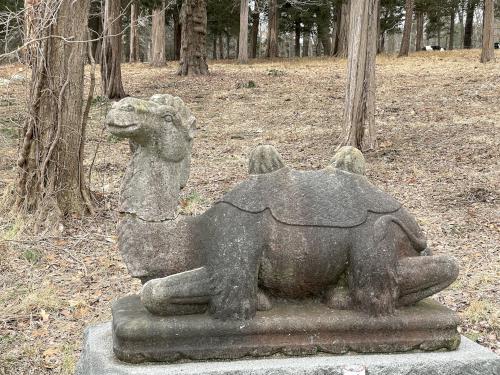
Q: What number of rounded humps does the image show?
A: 2